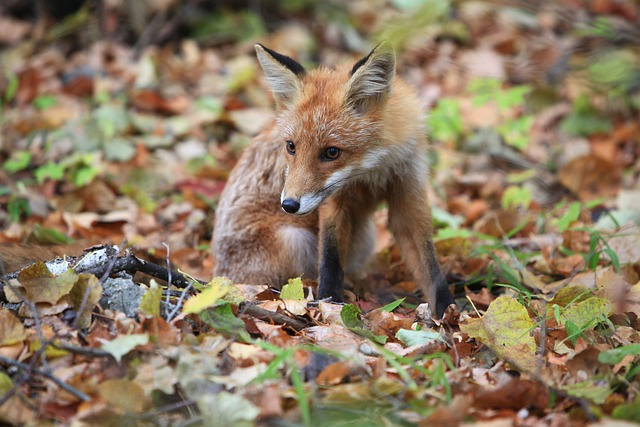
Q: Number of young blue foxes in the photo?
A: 0